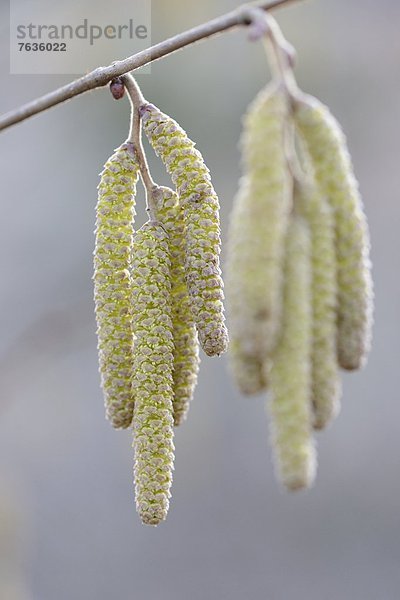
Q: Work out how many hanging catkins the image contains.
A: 9